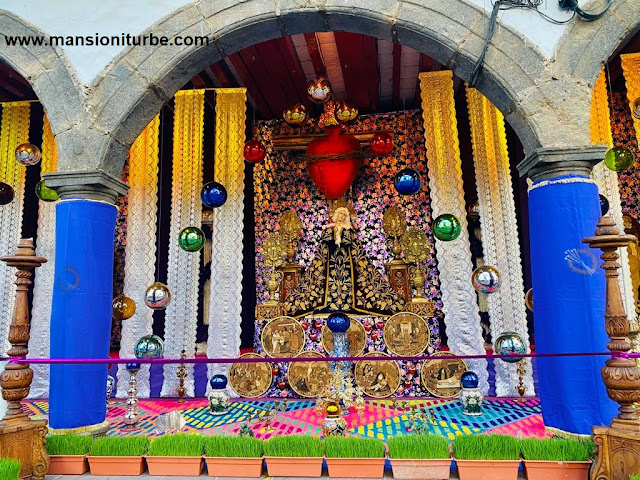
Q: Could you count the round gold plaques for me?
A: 7